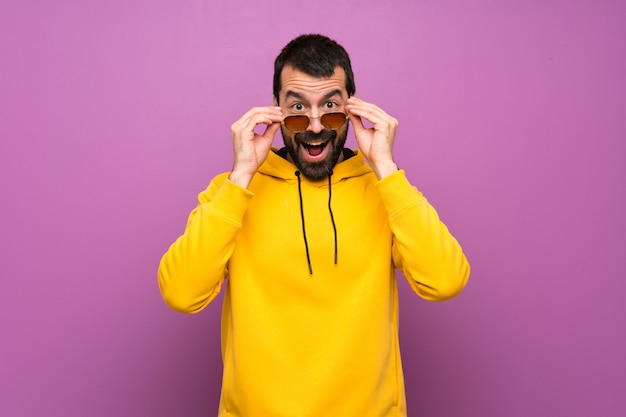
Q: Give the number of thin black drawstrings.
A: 2